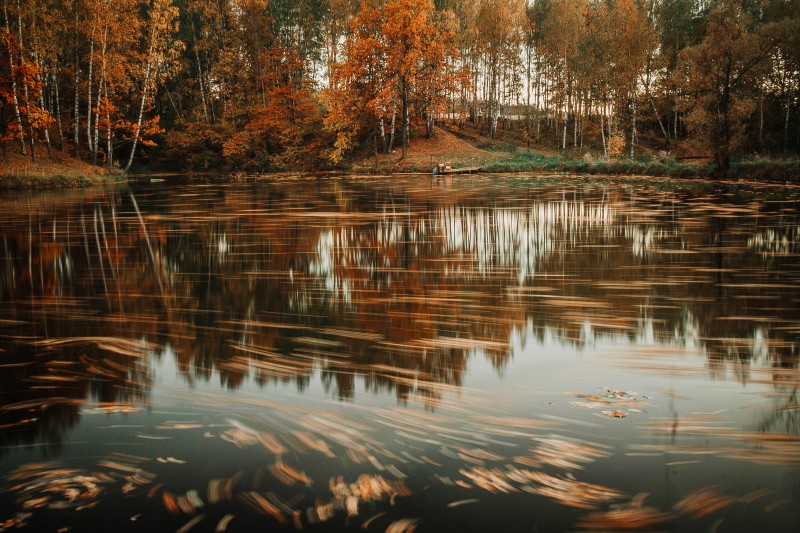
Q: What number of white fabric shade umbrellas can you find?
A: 0